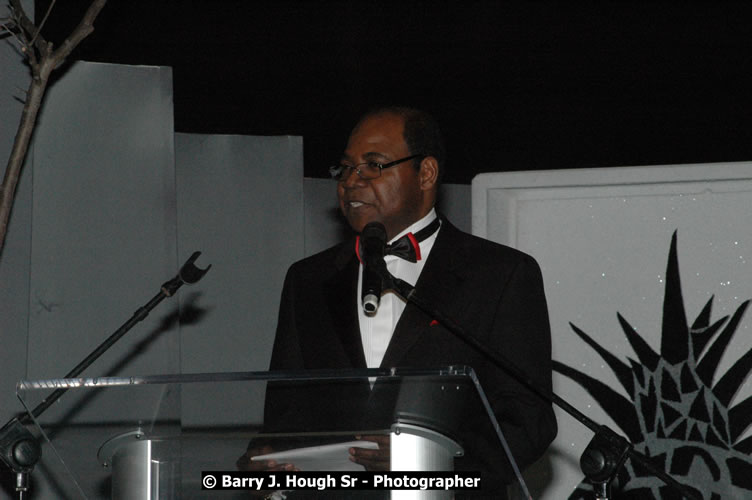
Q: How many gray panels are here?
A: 4